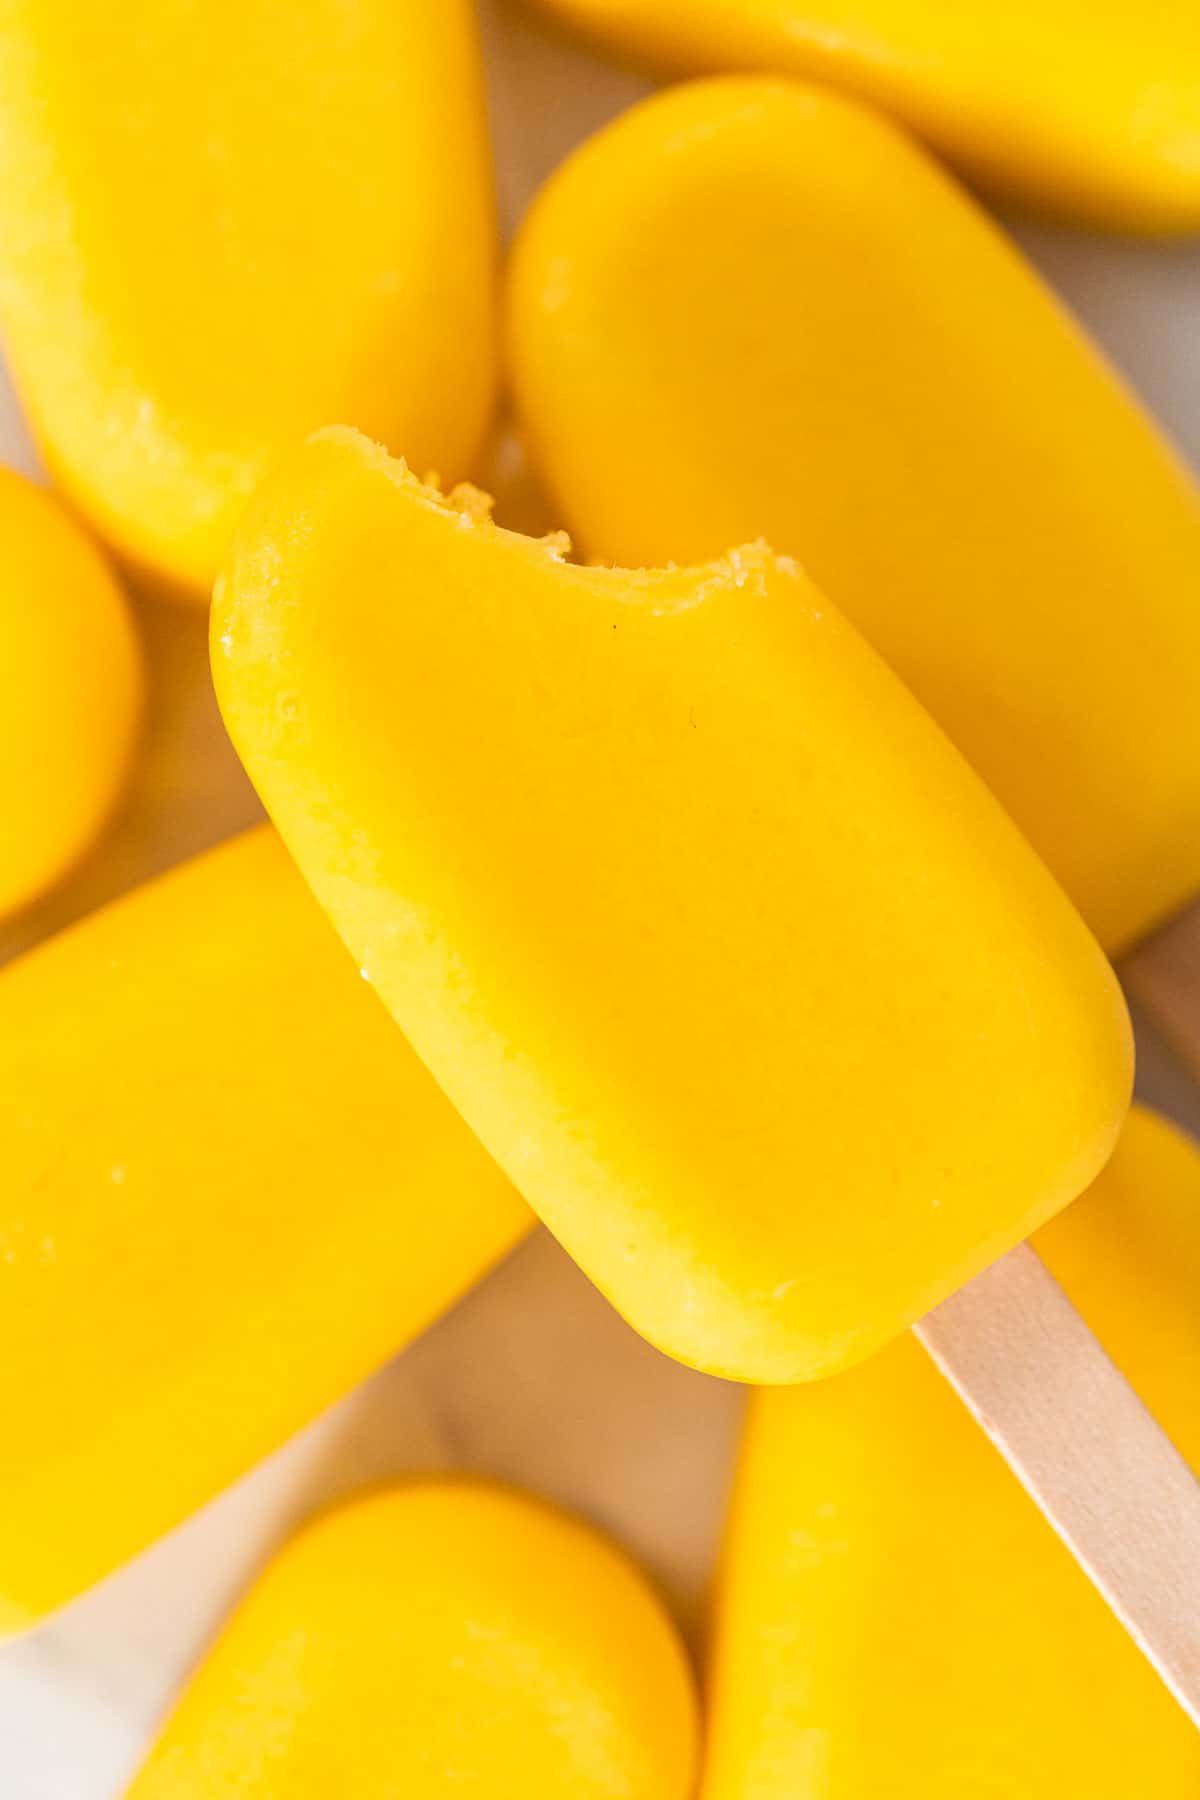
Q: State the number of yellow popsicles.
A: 8